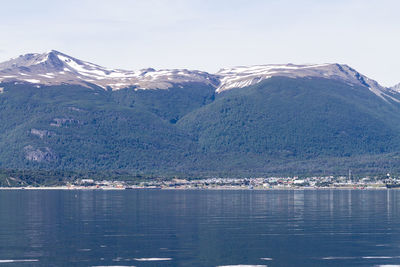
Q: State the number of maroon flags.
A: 0